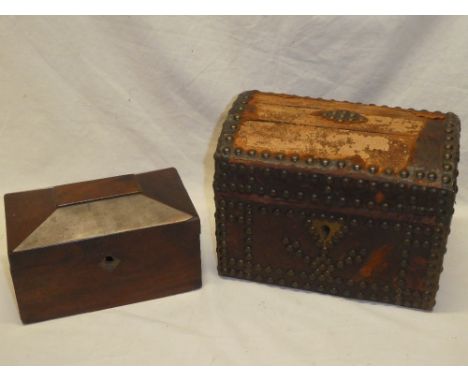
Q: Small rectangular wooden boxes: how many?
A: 1